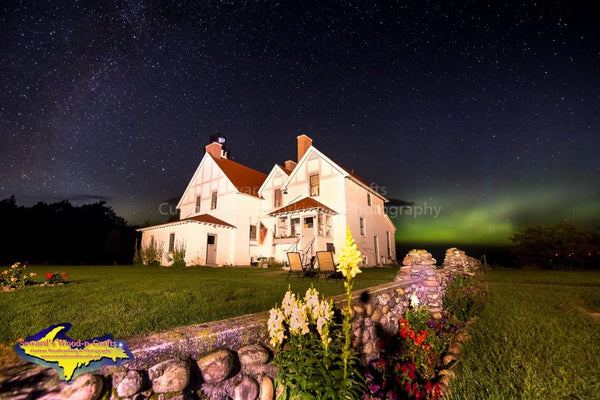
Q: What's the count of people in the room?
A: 0